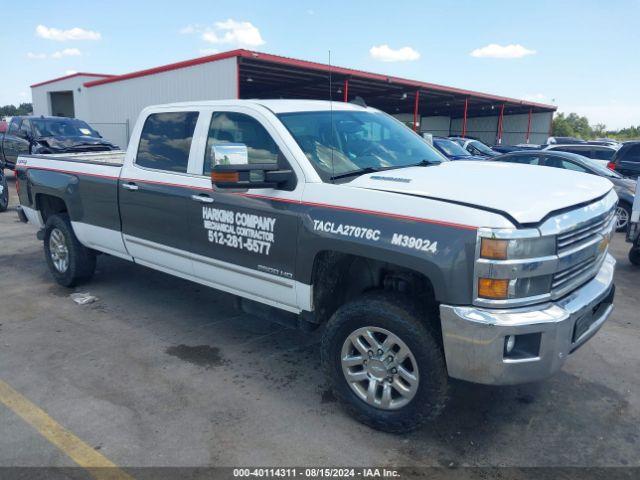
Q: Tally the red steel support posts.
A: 5